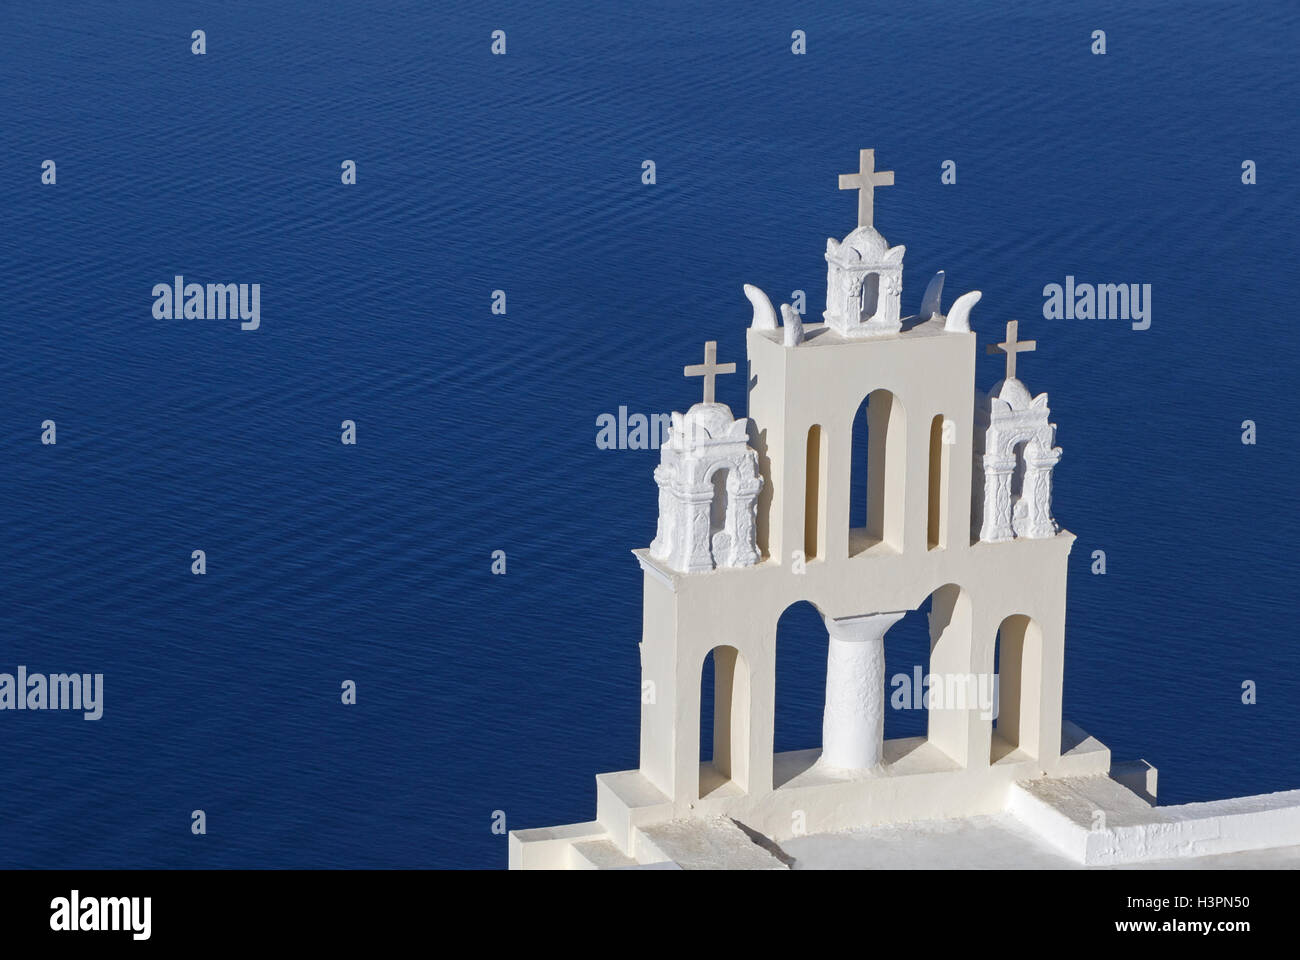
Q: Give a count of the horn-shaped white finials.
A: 4